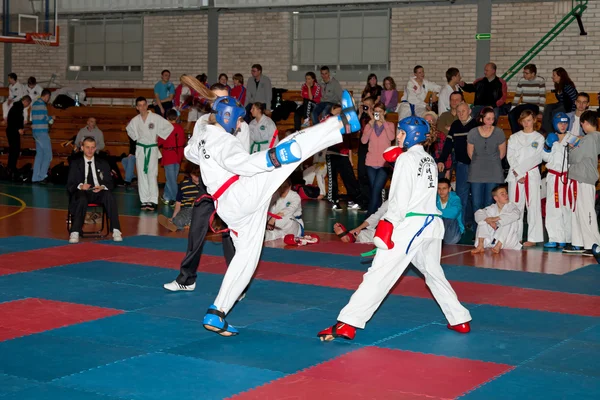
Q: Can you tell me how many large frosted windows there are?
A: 2